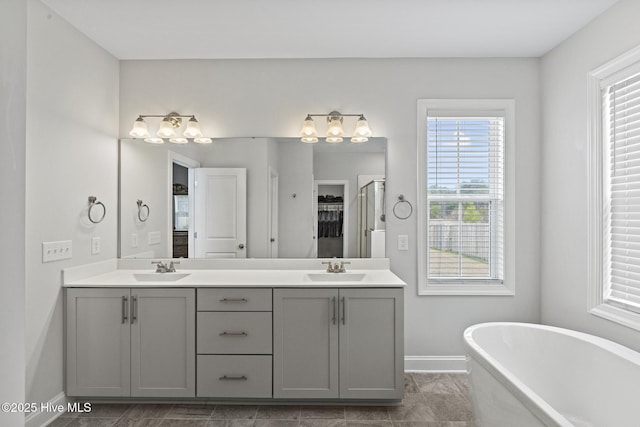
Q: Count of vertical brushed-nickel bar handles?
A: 4